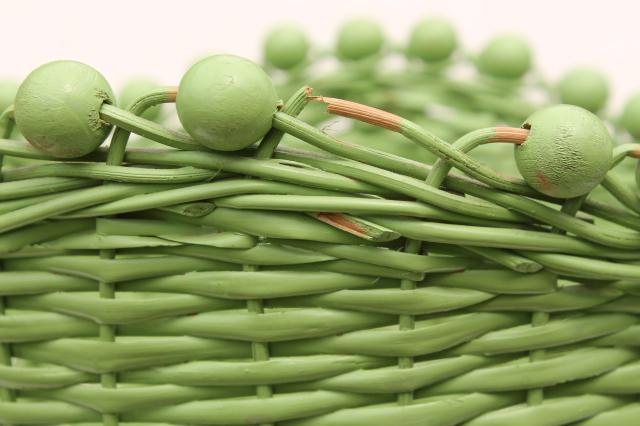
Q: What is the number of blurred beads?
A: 8